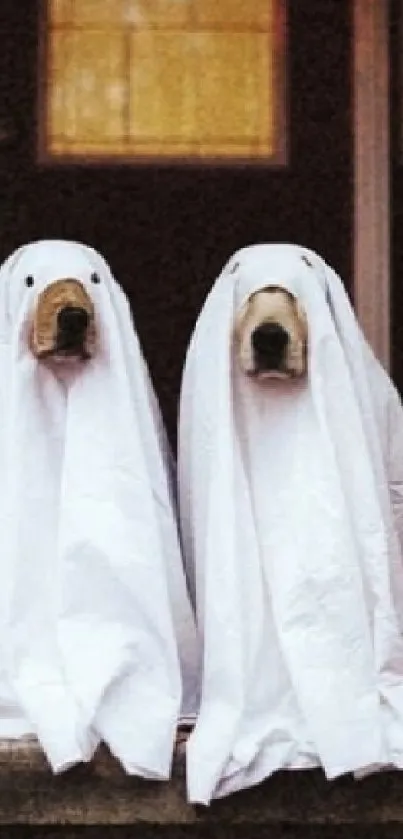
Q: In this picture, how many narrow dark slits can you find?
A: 2